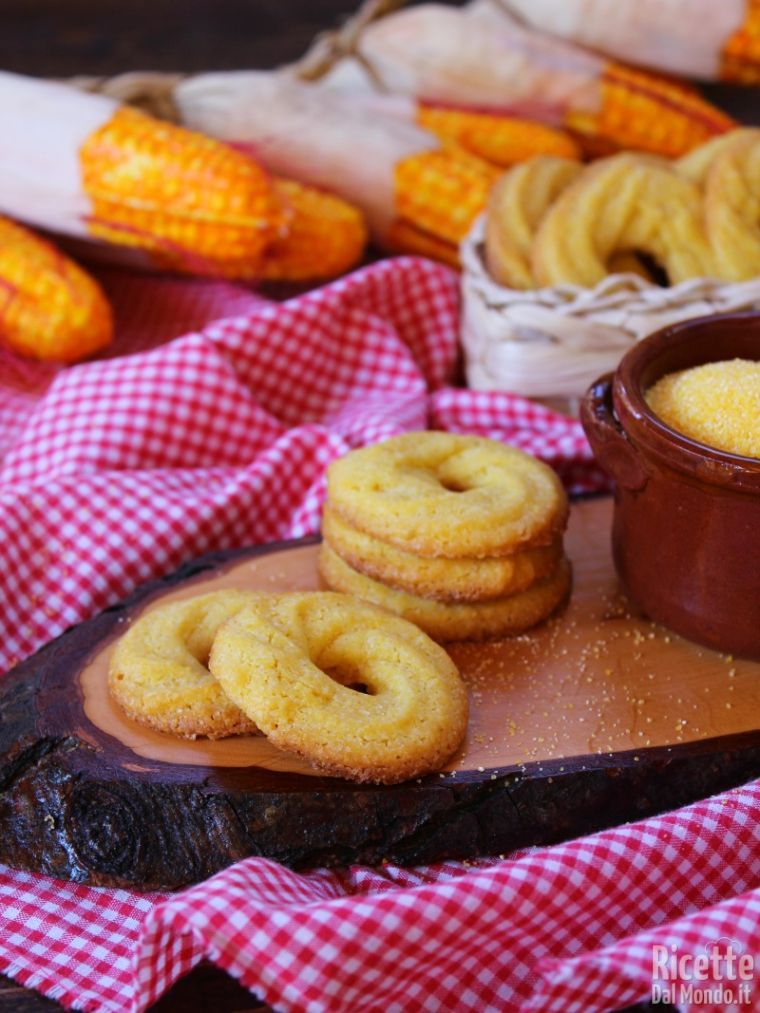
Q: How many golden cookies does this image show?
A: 9